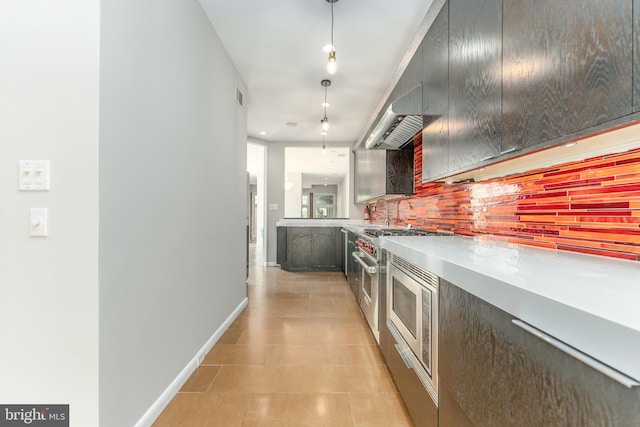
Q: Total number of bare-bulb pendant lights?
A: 3